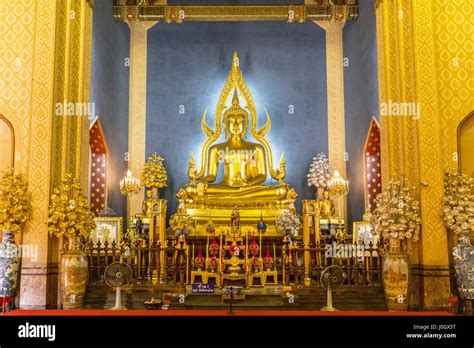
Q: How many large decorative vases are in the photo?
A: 4